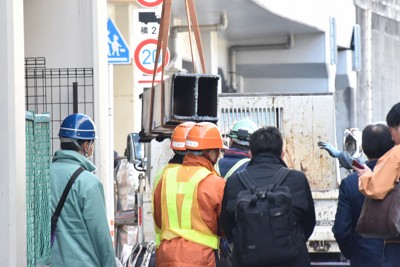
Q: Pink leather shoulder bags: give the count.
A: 0